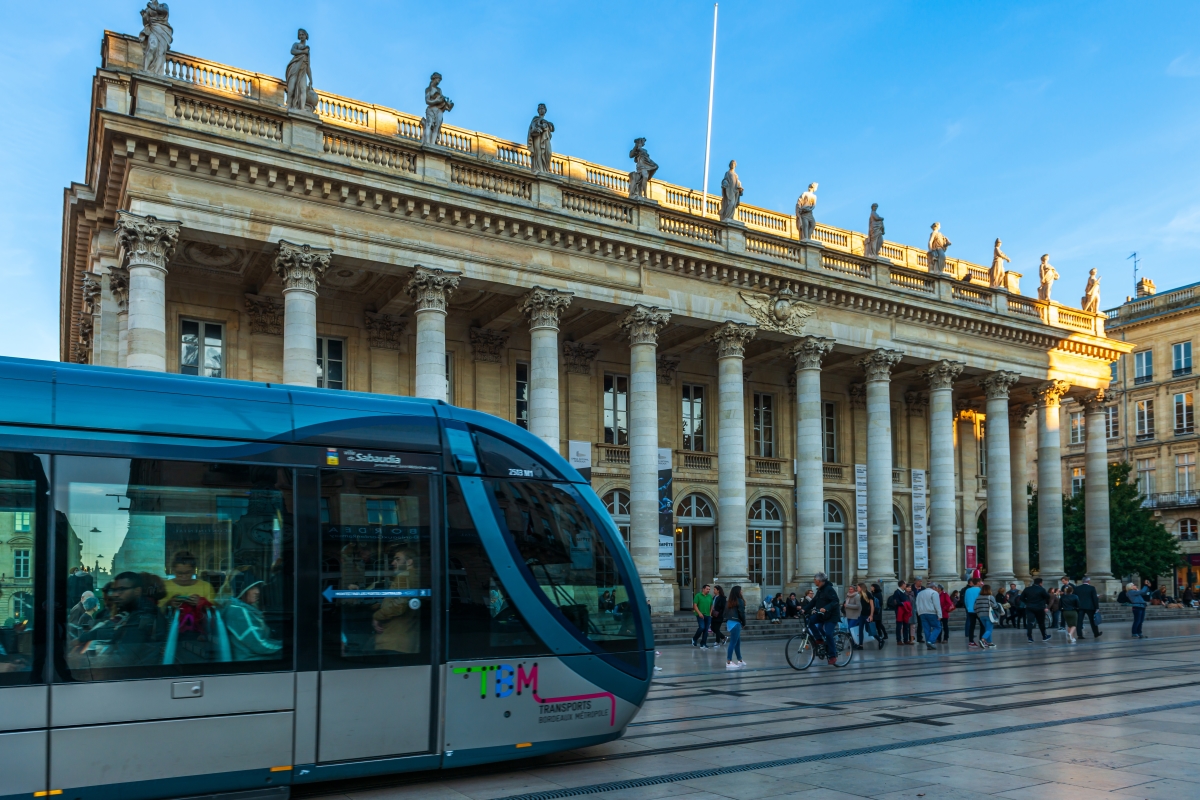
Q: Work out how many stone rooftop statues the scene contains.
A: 12